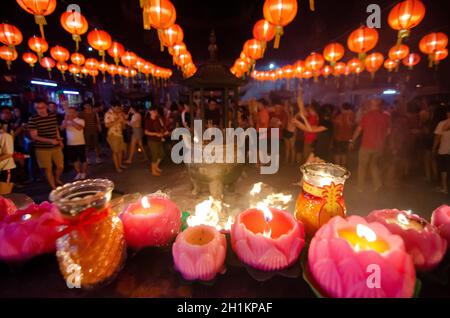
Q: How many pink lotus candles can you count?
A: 8